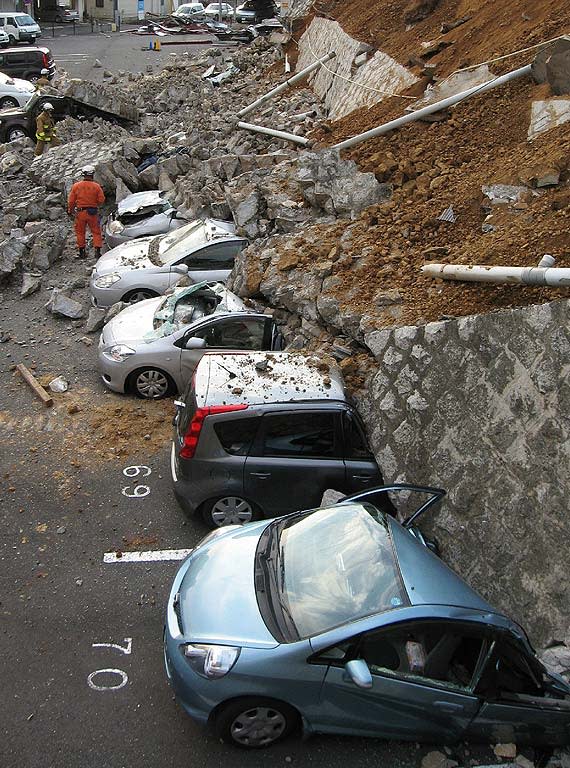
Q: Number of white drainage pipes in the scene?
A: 4